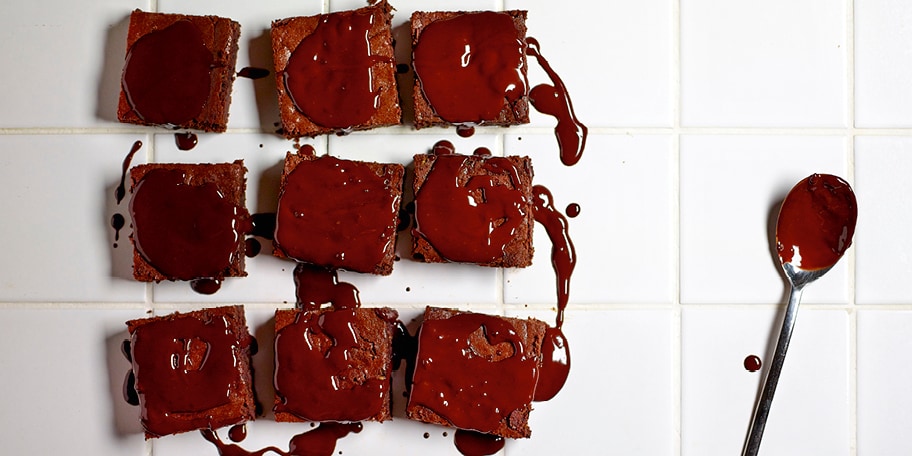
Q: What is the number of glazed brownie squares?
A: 9